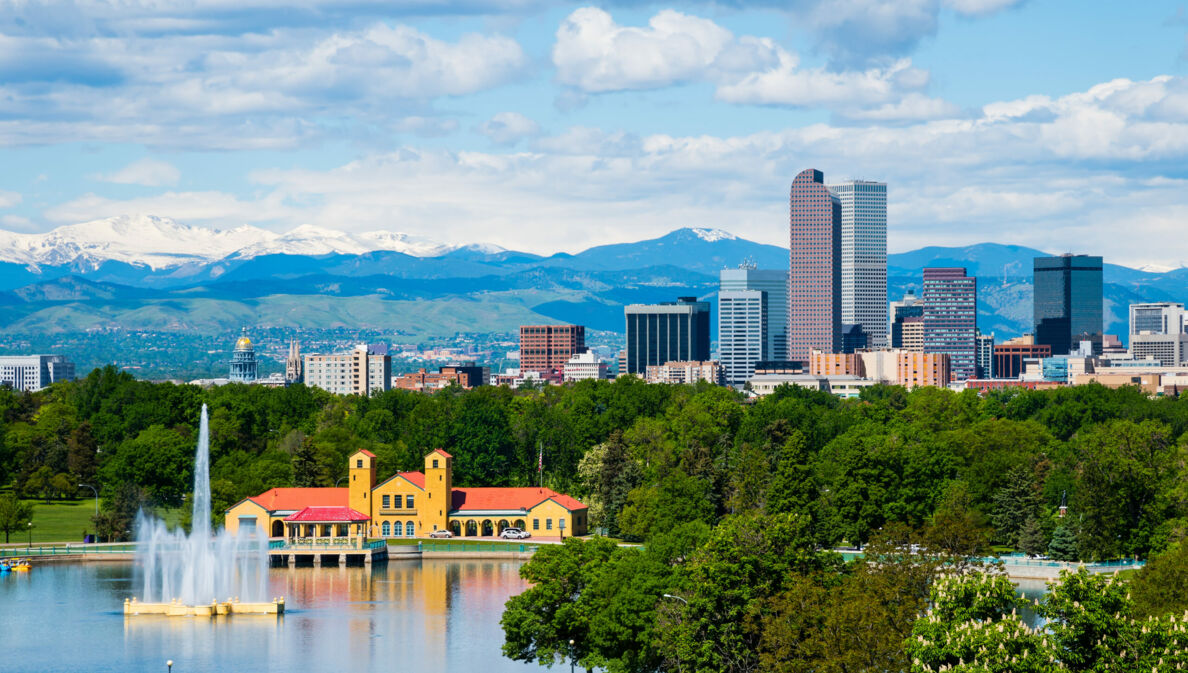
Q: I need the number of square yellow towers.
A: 2